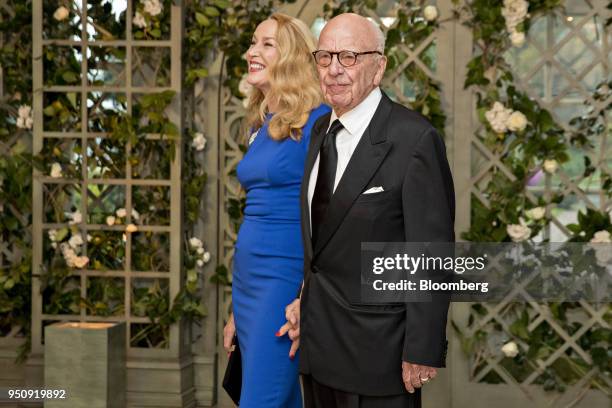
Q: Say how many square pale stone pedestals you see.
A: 1